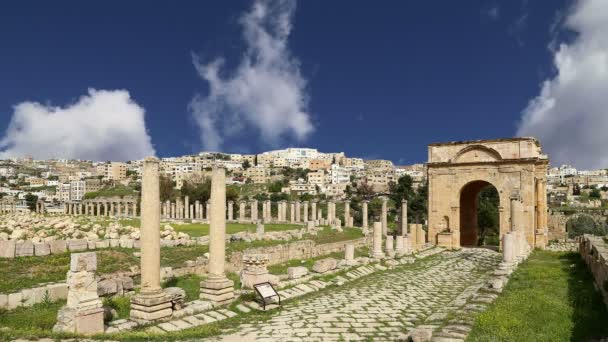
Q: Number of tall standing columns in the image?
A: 2